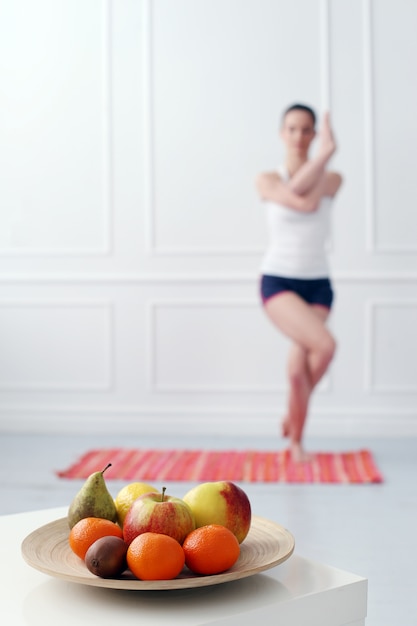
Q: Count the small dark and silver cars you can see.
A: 0